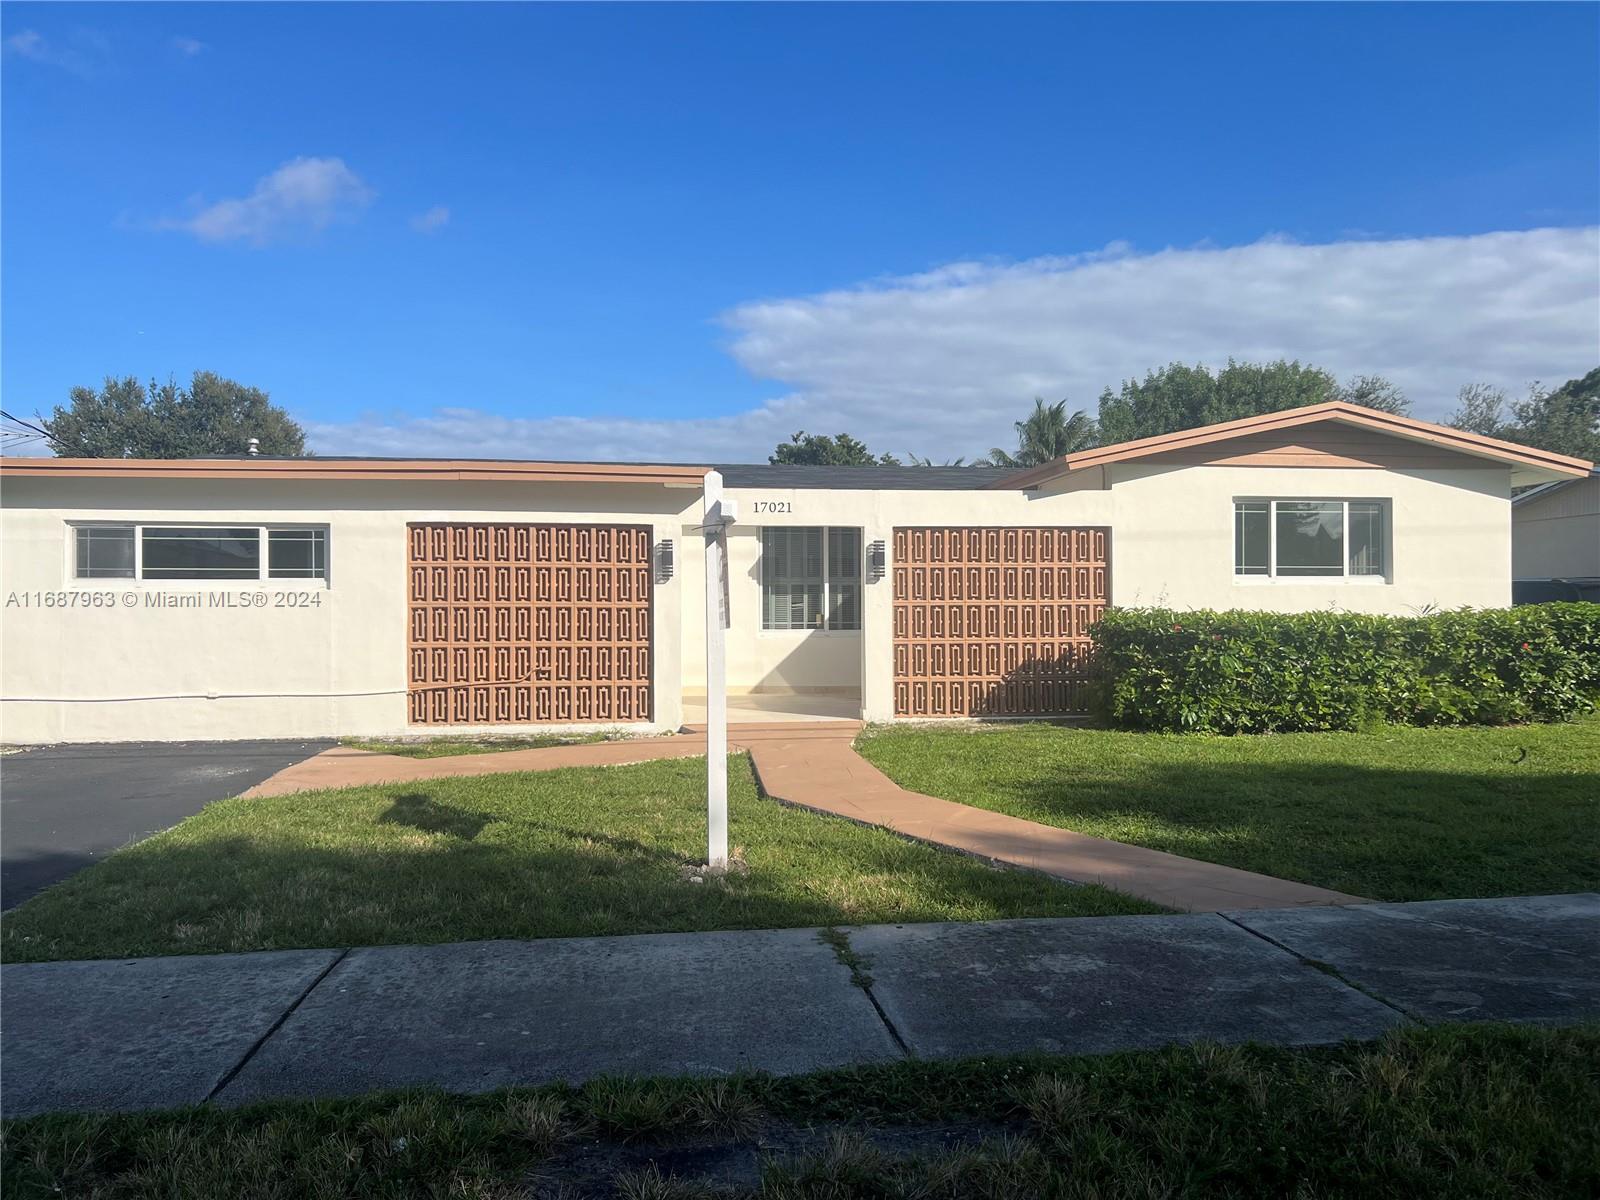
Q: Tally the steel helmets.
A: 0